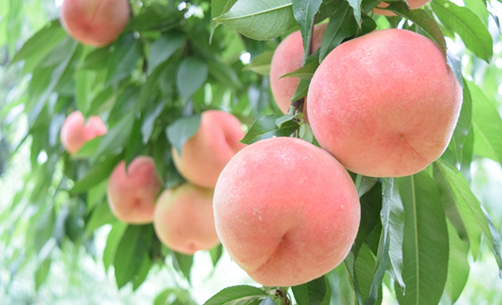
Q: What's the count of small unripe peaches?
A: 0